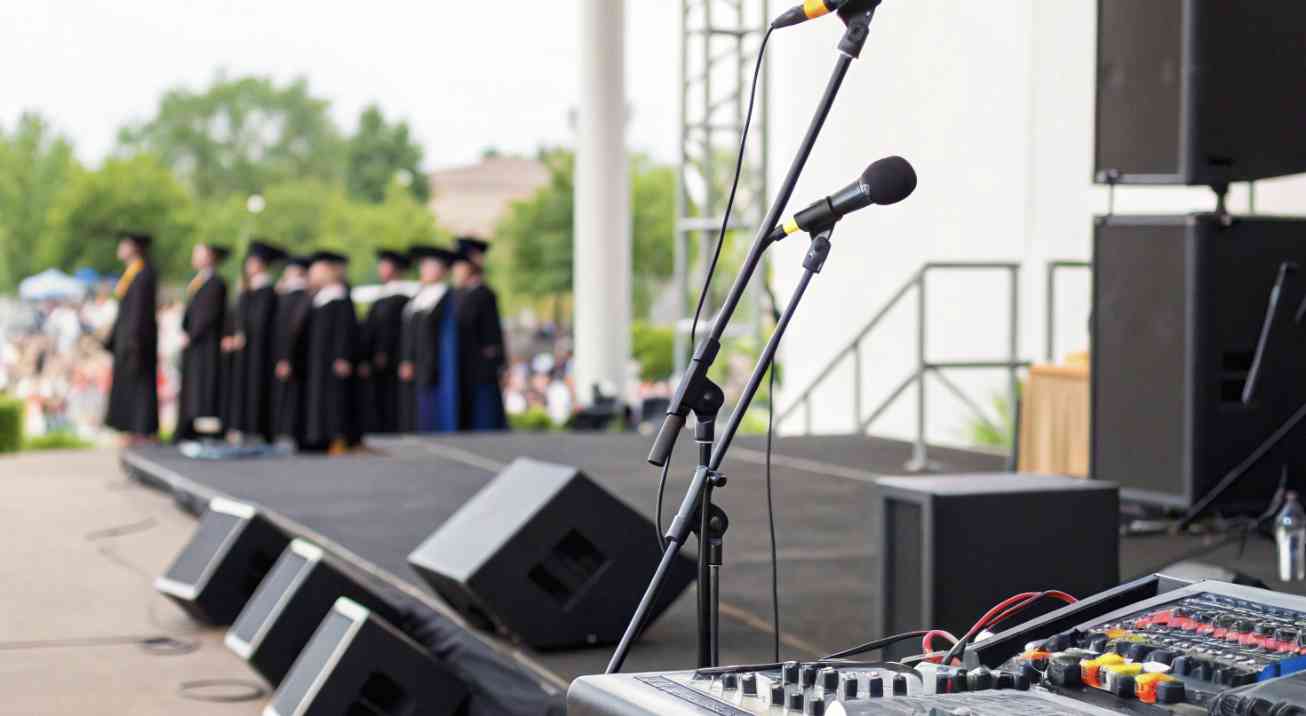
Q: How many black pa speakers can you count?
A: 7